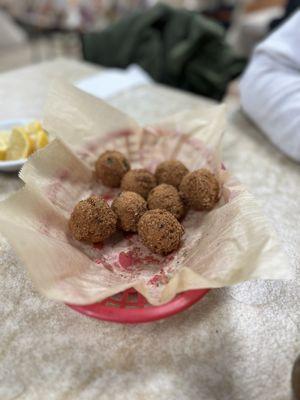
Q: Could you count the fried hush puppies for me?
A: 8